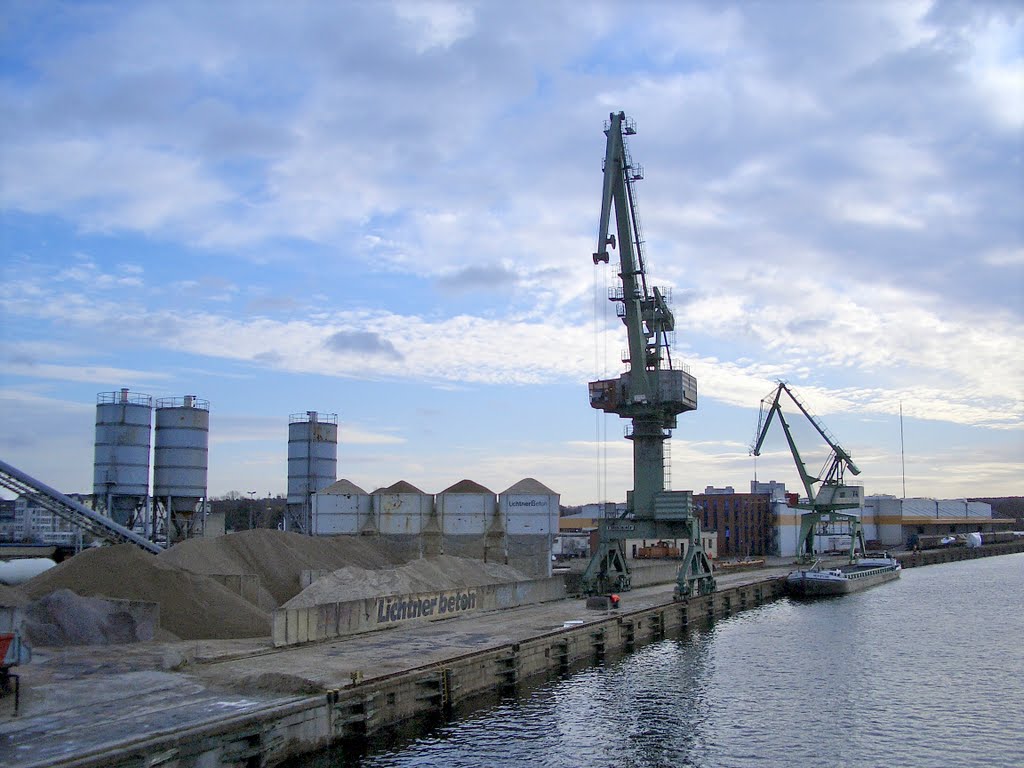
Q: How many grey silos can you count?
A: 3